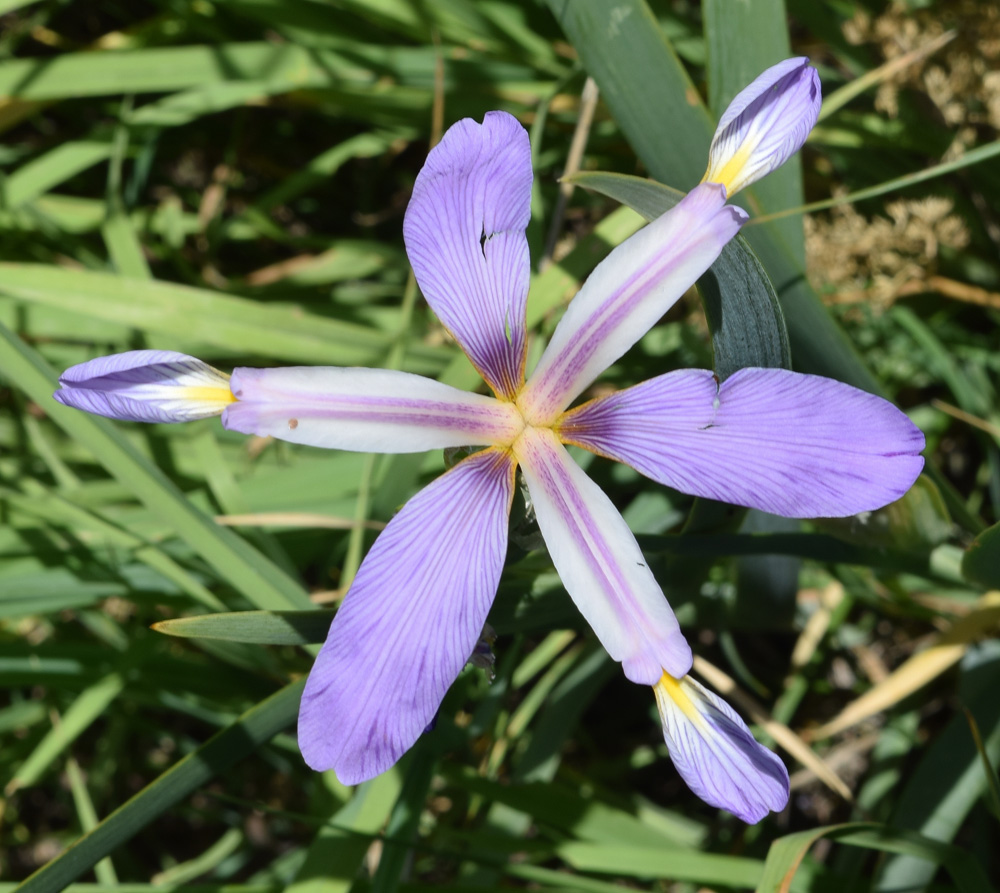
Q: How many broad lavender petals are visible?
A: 3